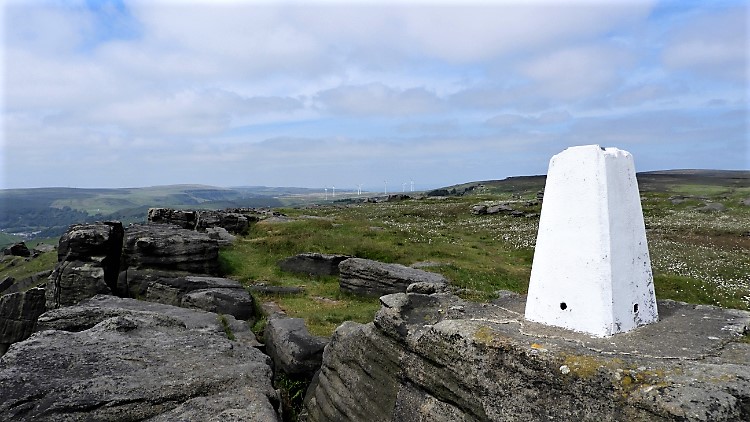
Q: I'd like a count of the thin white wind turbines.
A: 8